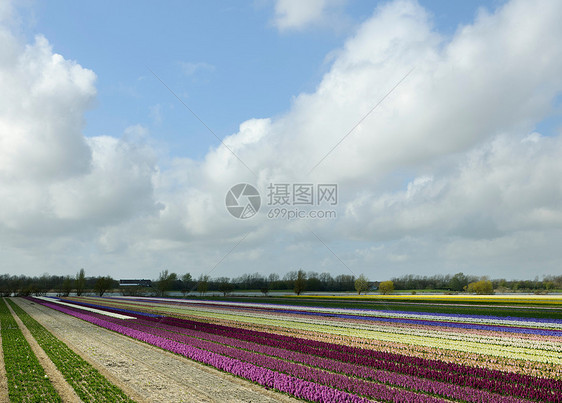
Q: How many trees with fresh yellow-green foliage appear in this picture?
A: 3